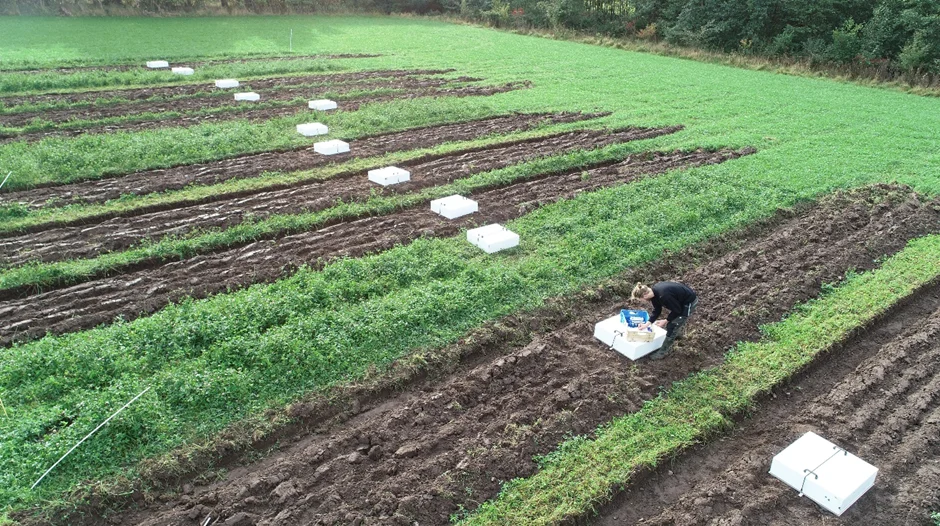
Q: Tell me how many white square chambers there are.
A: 12